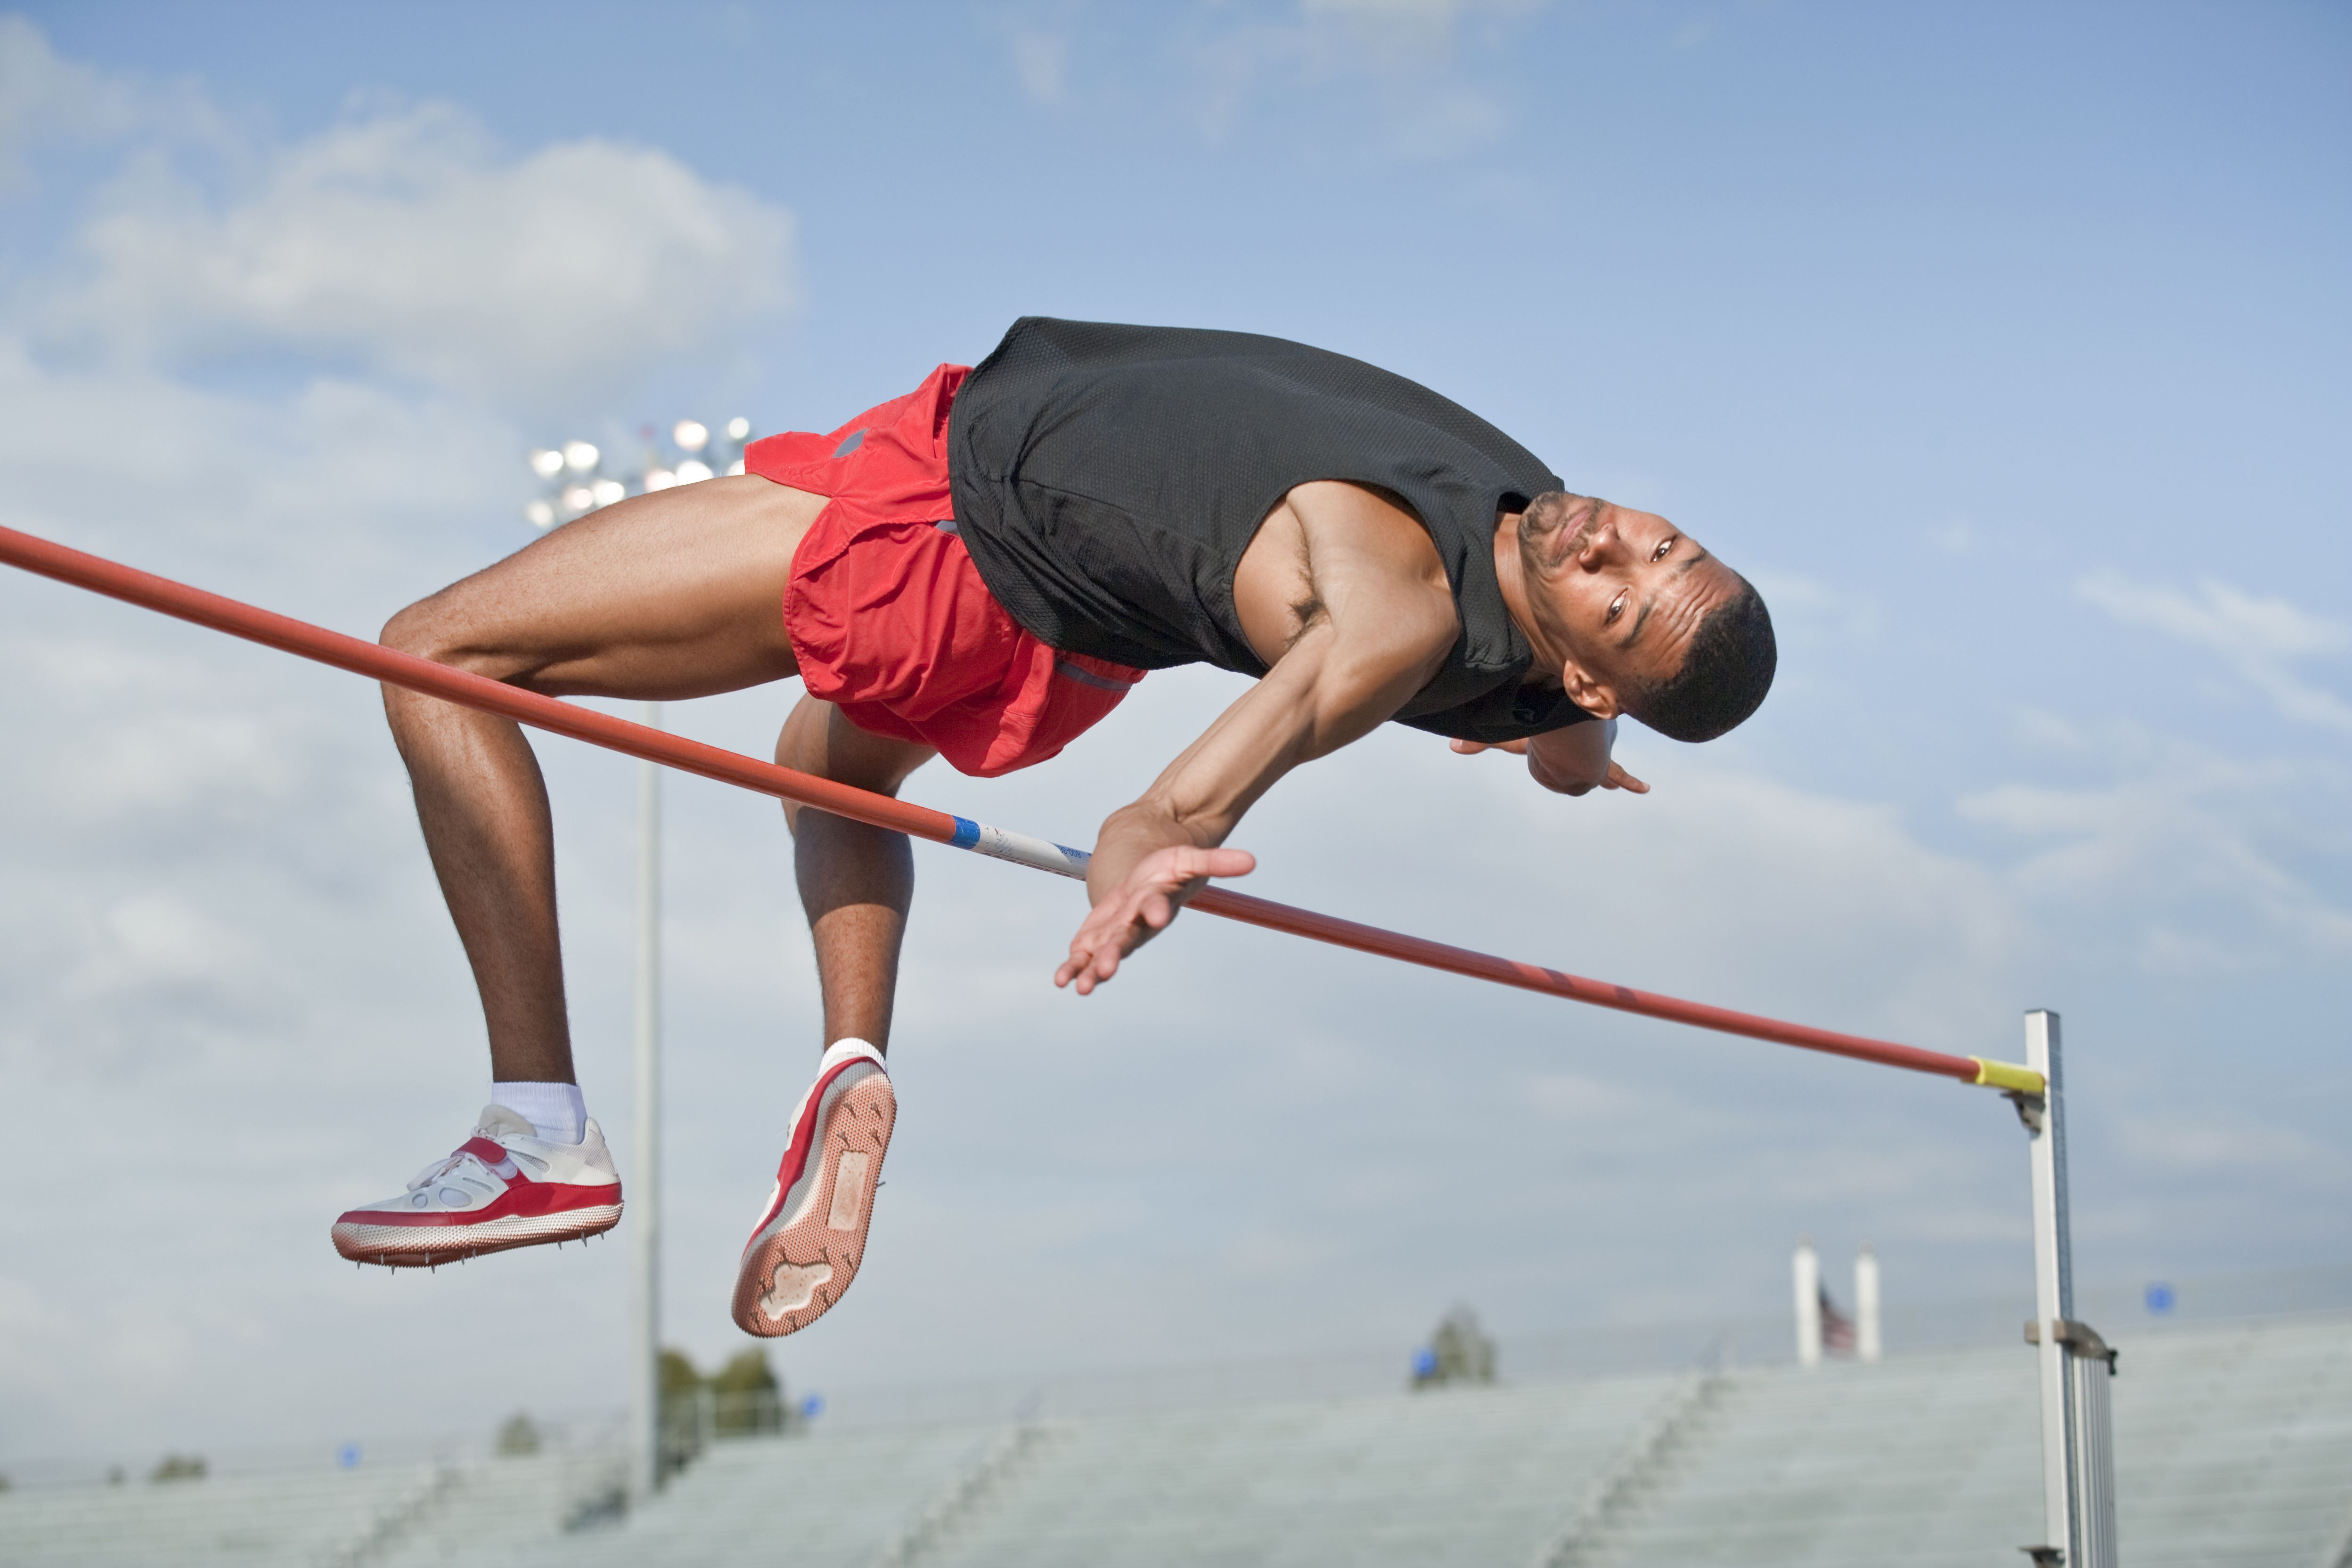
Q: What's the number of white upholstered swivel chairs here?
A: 0